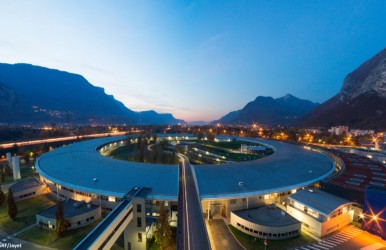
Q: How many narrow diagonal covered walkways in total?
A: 1